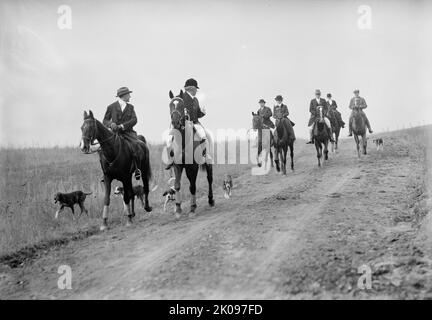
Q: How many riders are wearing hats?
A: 7